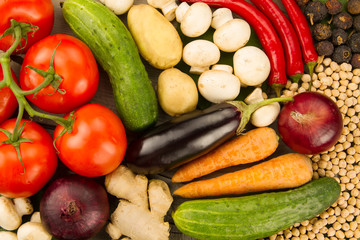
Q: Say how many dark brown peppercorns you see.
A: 12